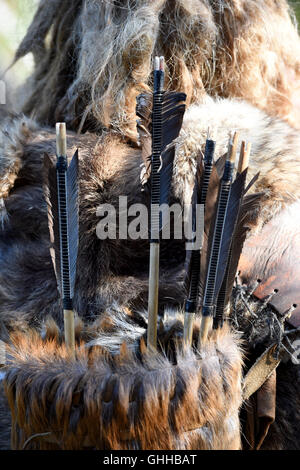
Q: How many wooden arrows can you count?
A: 5